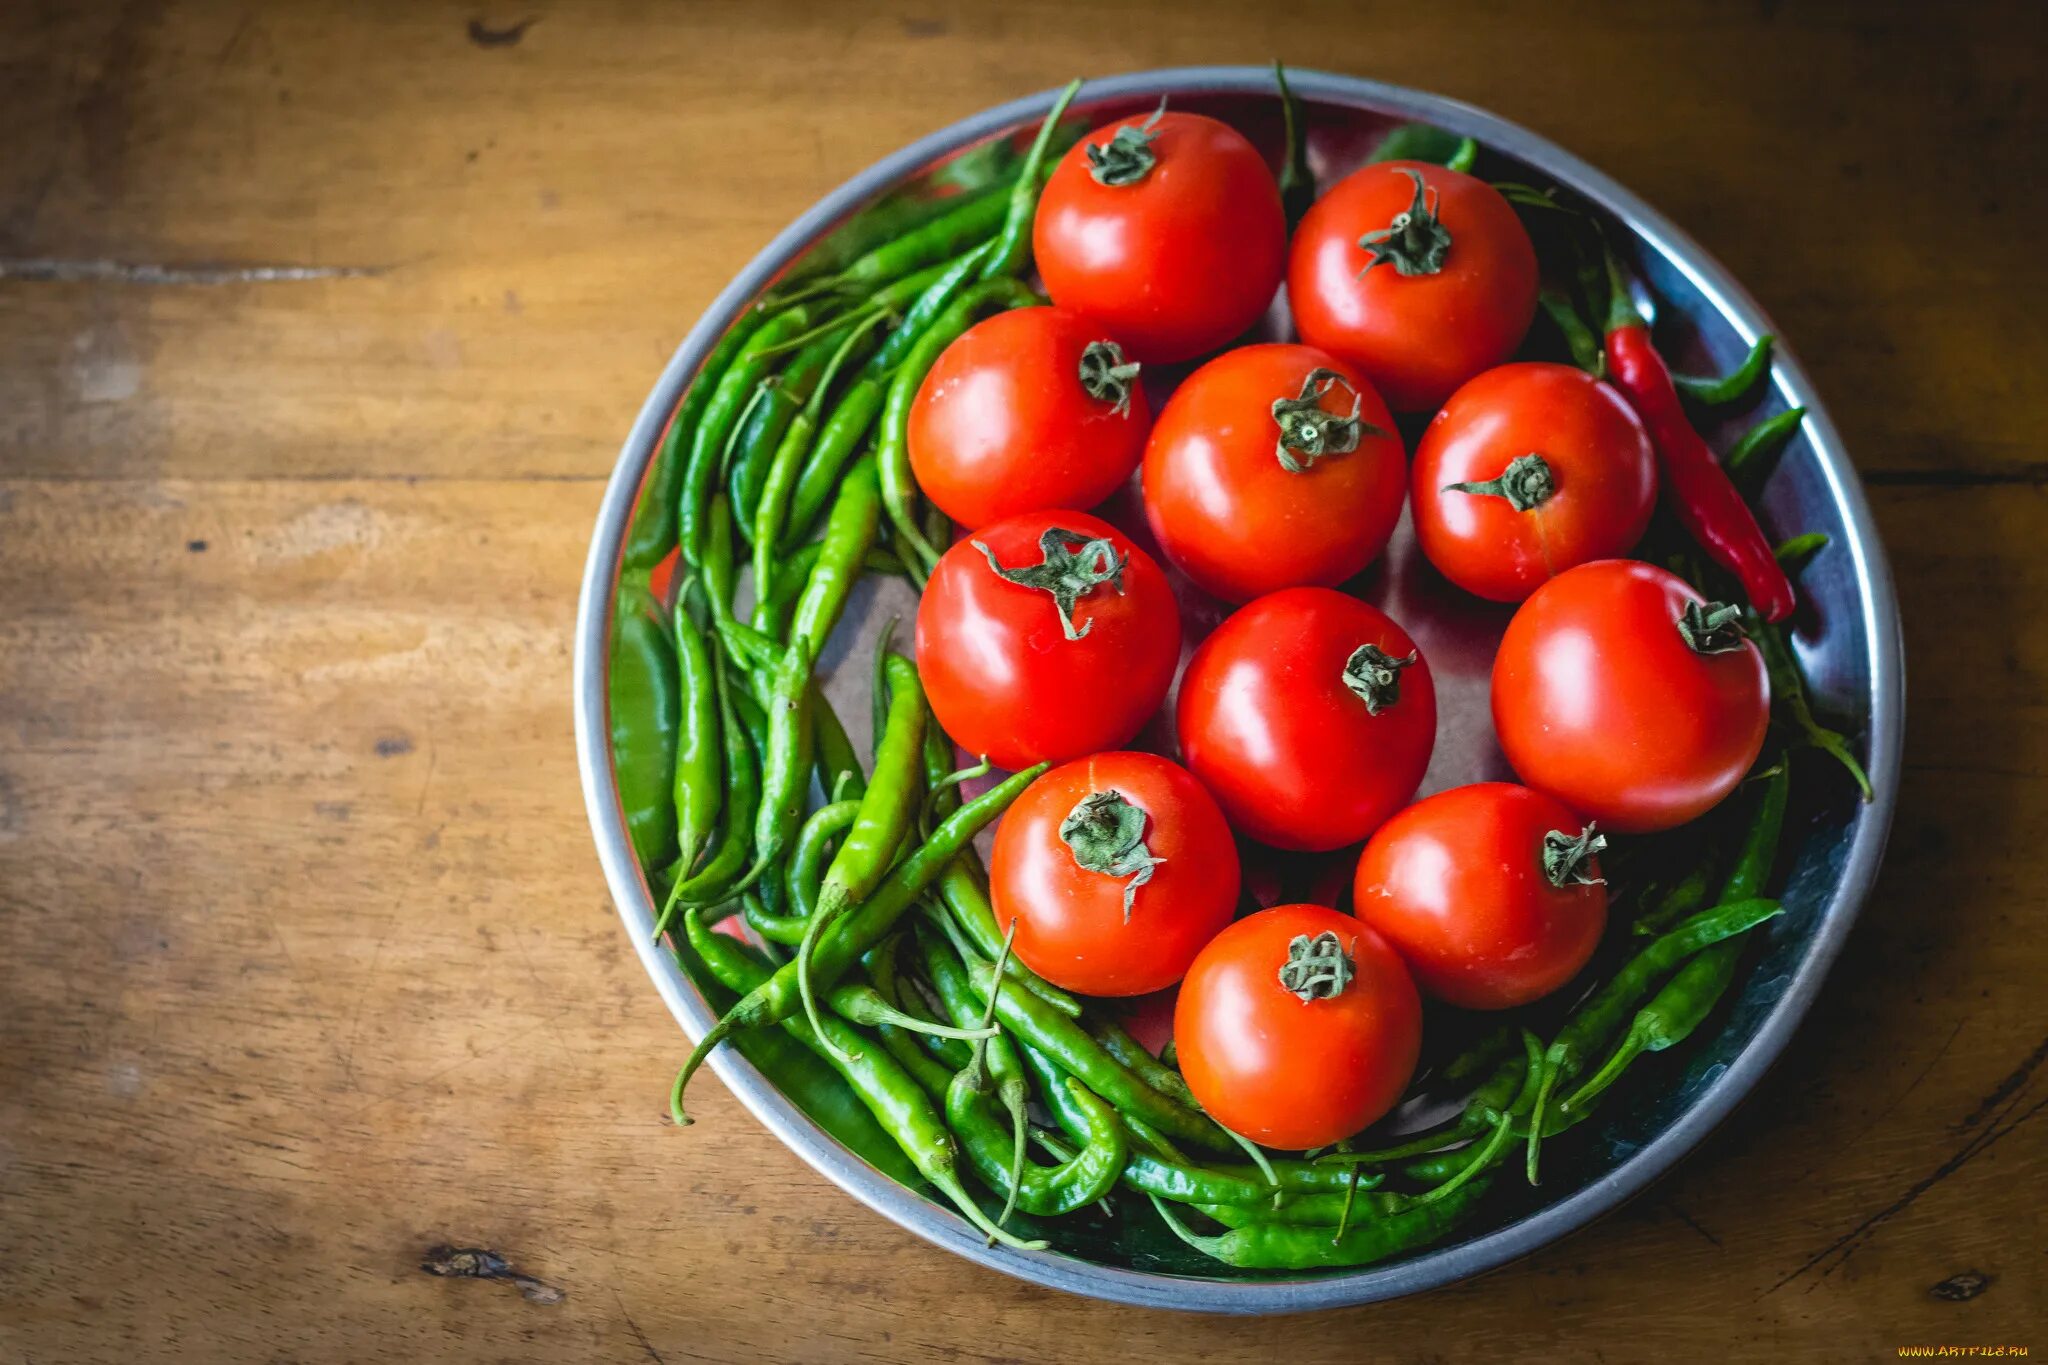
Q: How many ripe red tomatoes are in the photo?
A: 11